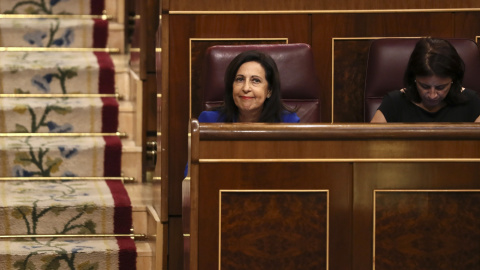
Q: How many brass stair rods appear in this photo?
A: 6